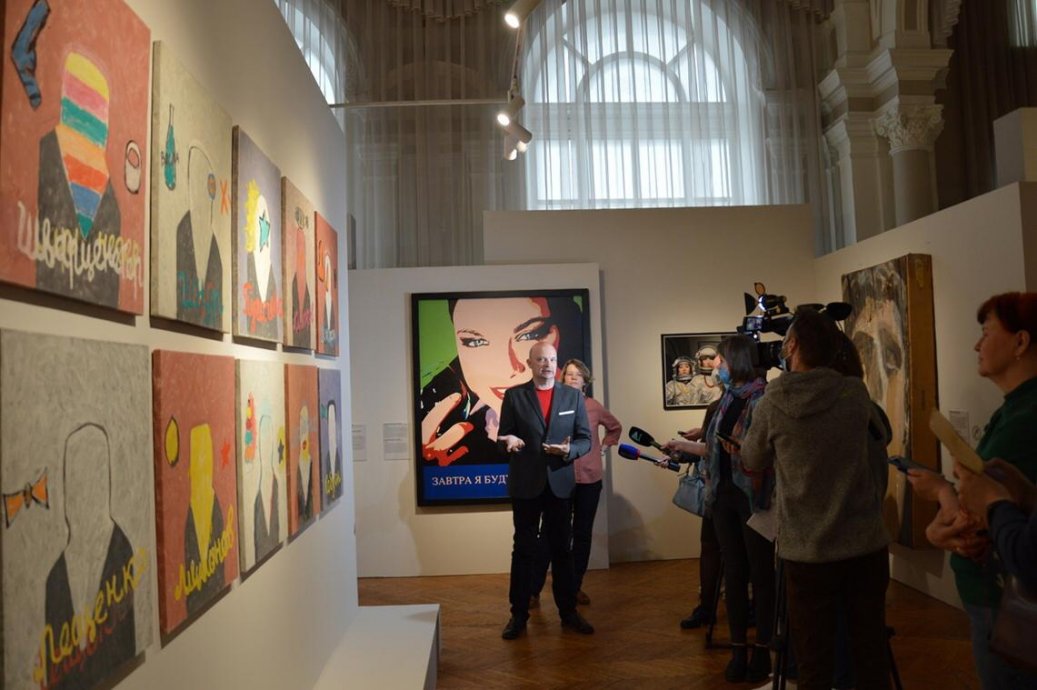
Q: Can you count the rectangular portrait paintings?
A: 13